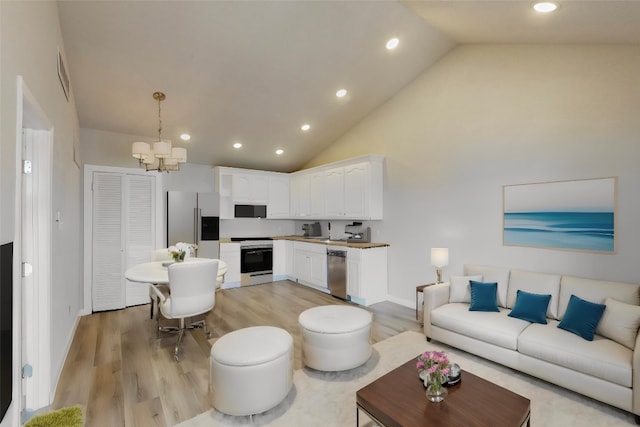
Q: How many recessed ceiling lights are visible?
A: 7